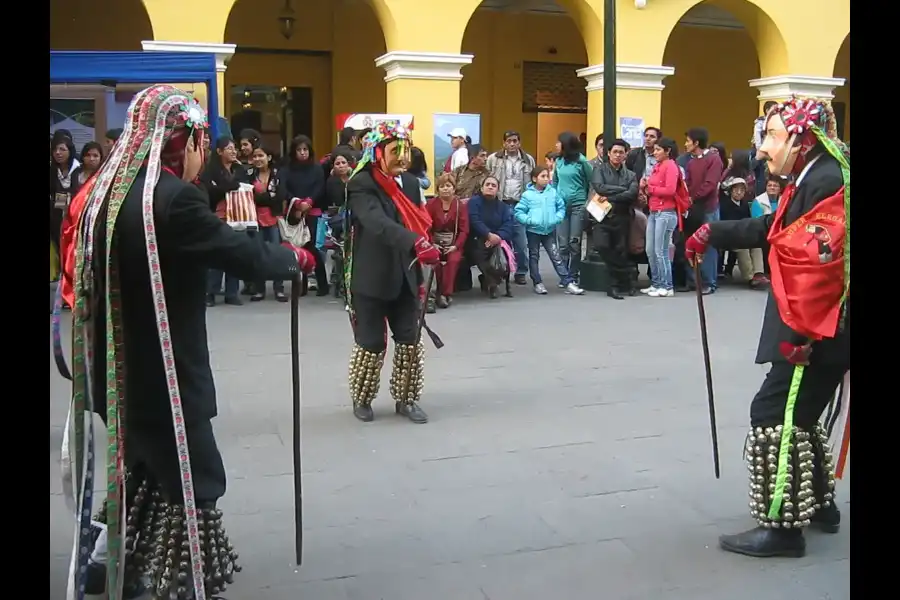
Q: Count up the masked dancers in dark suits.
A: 3